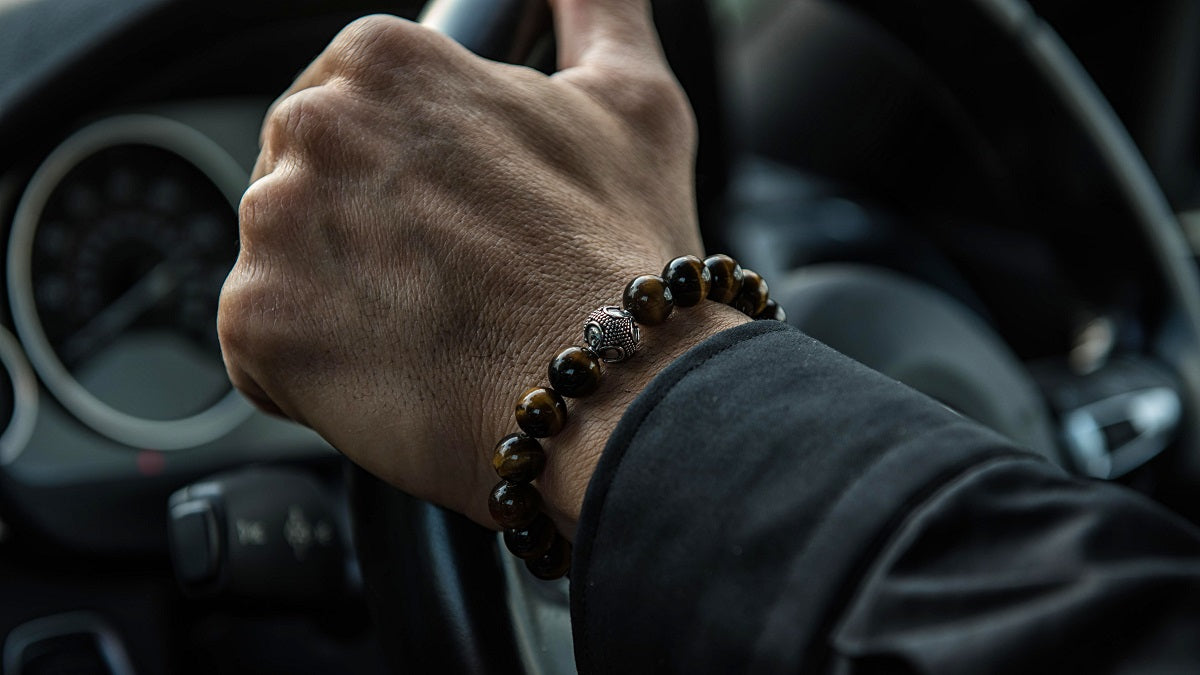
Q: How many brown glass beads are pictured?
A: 11